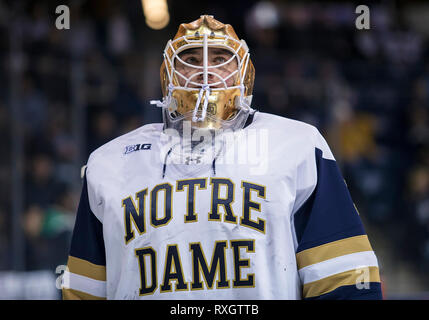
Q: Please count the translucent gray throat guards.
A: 1